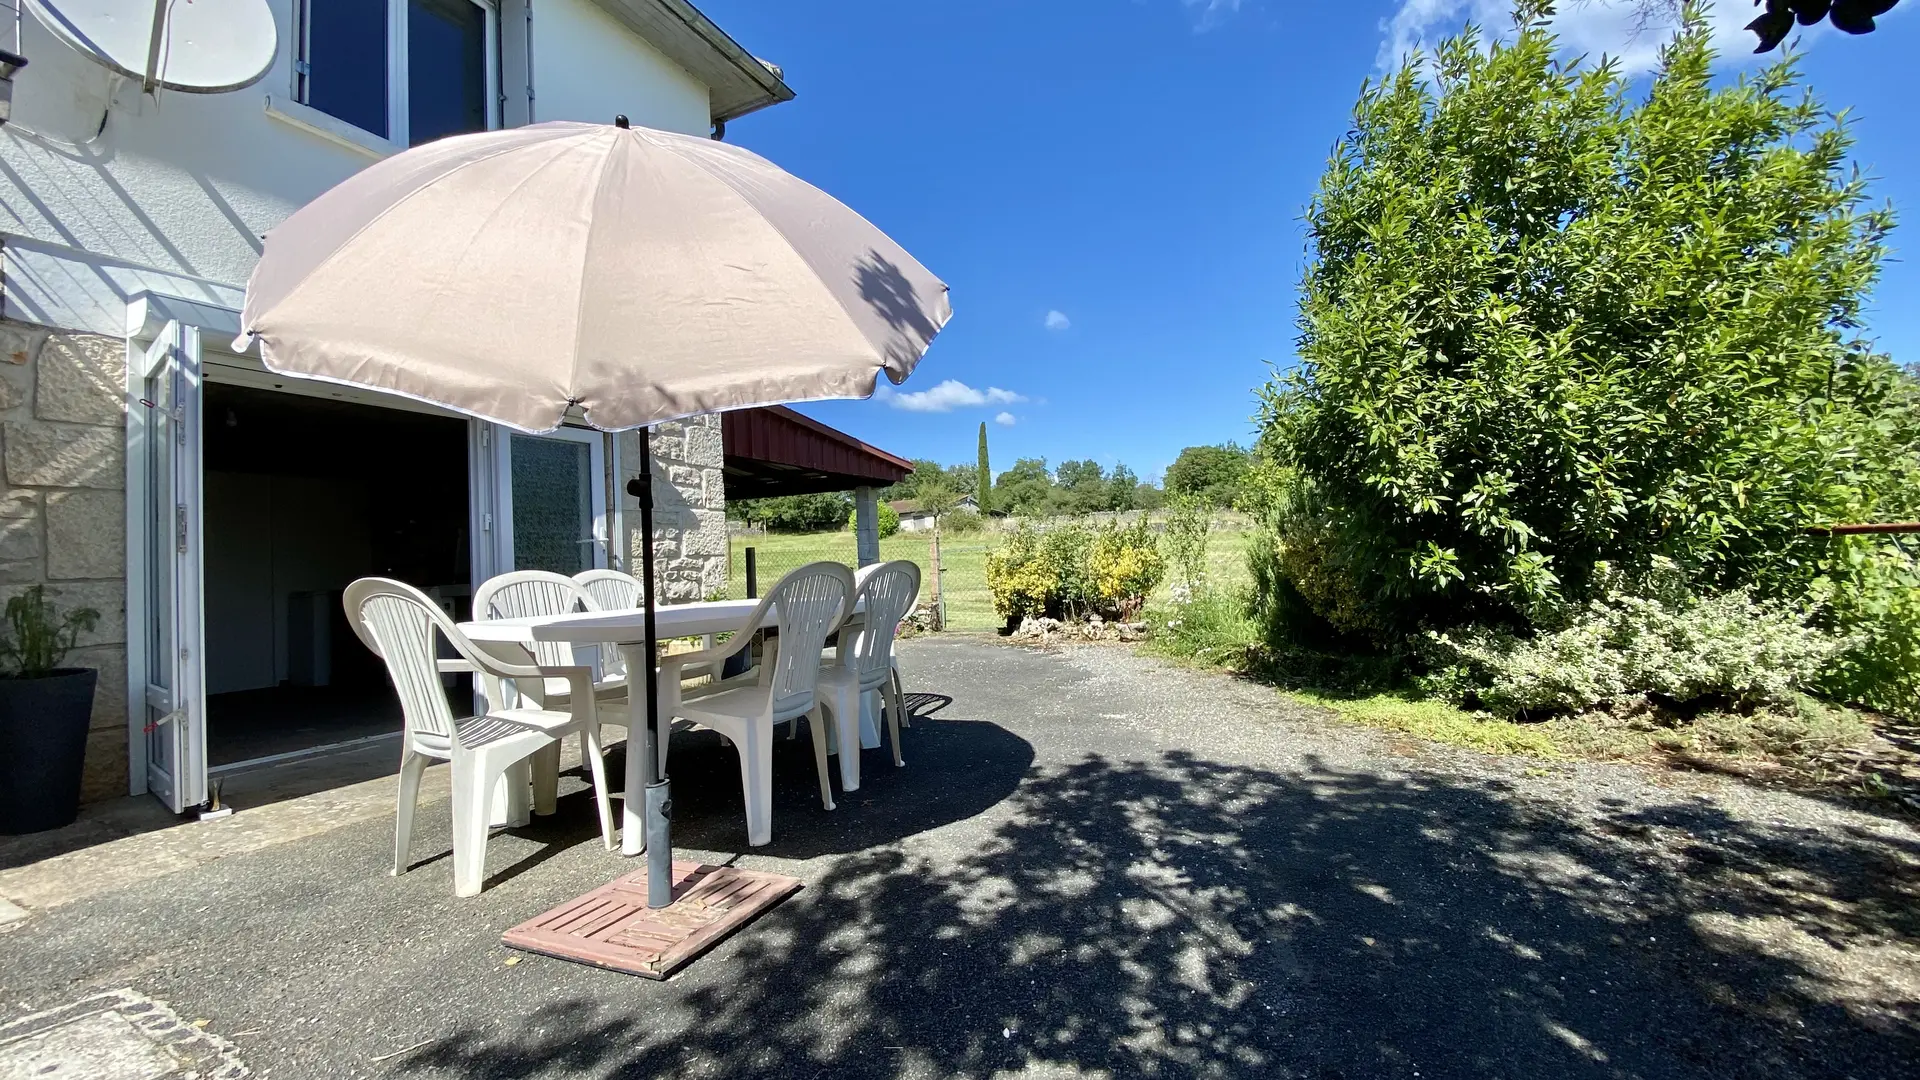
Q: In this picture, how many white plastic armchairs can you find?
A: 6